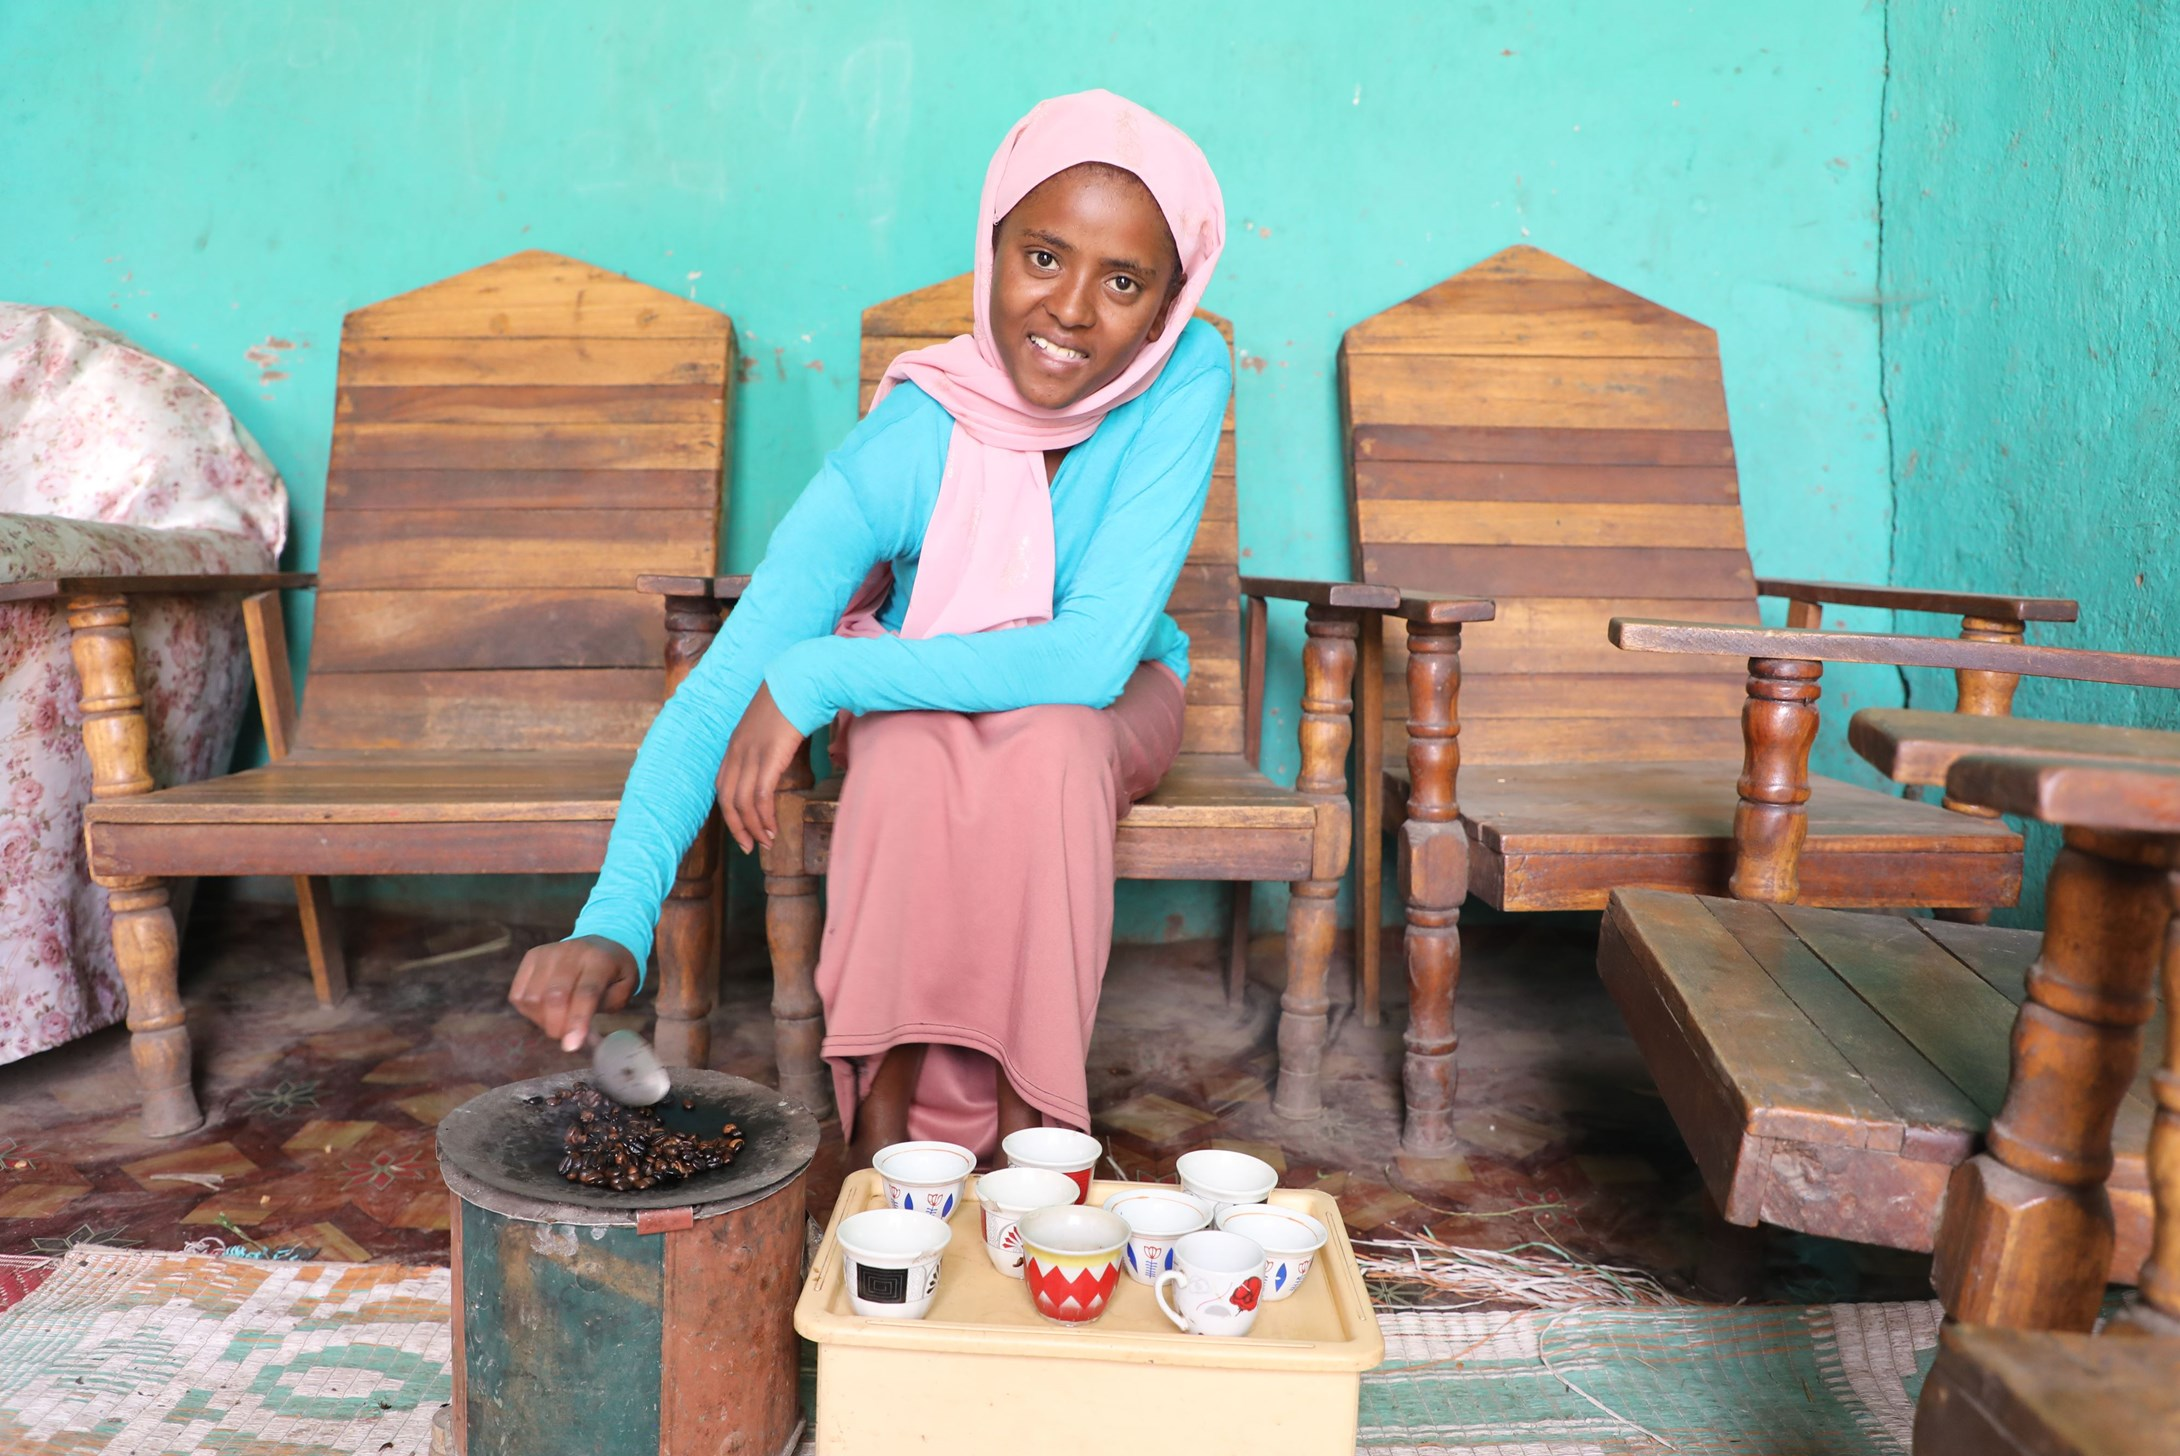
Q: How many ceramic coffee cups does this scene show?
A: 9